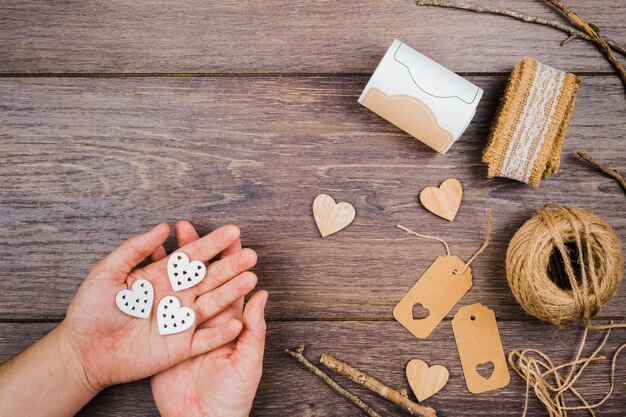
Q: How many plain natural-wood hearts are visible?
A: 3